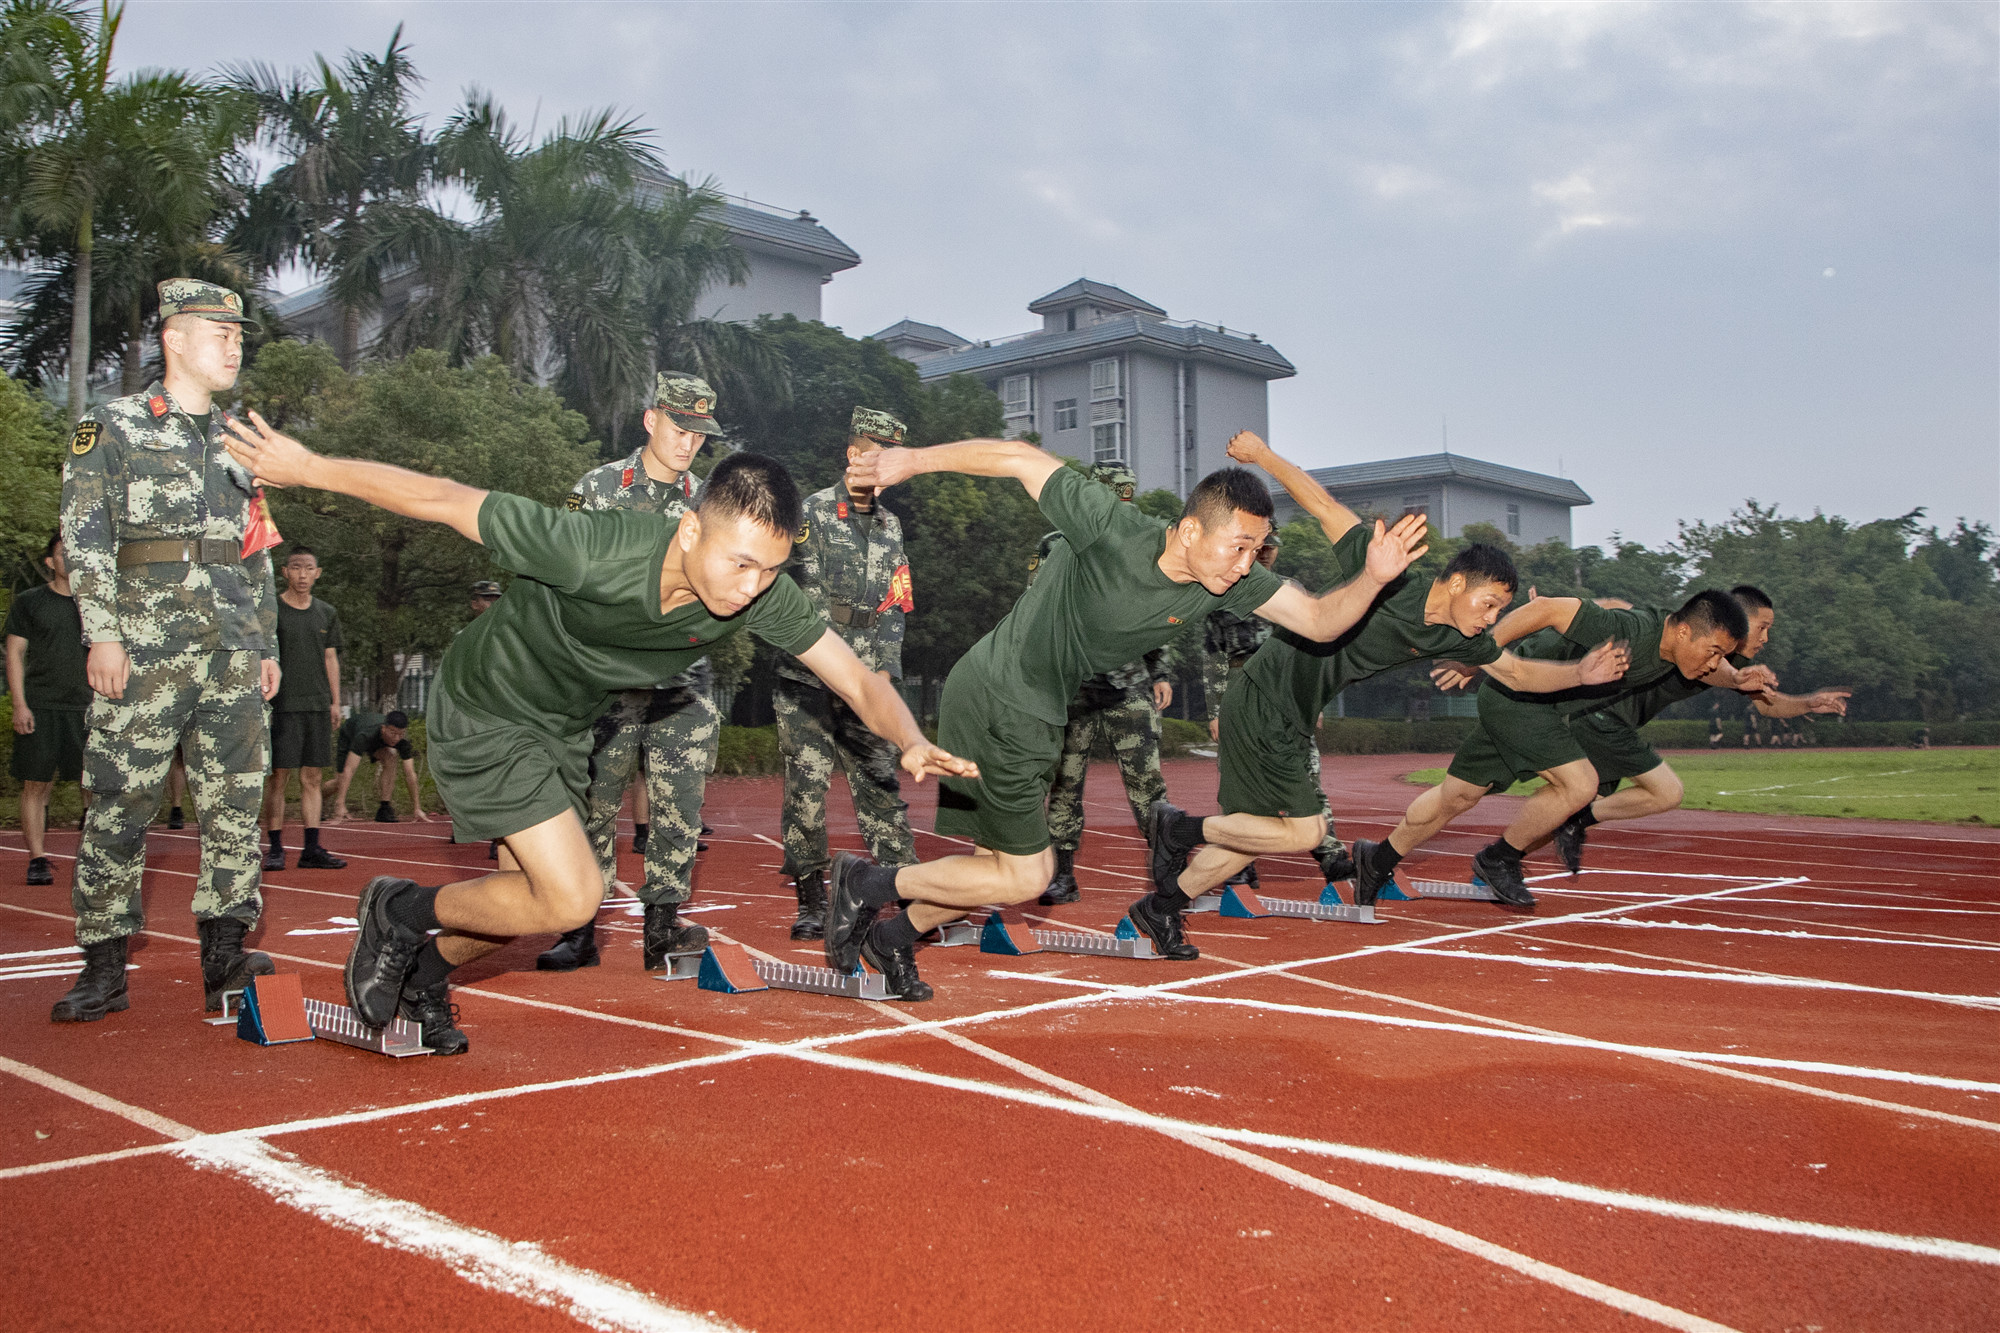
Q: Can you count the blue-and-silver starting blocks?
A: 5